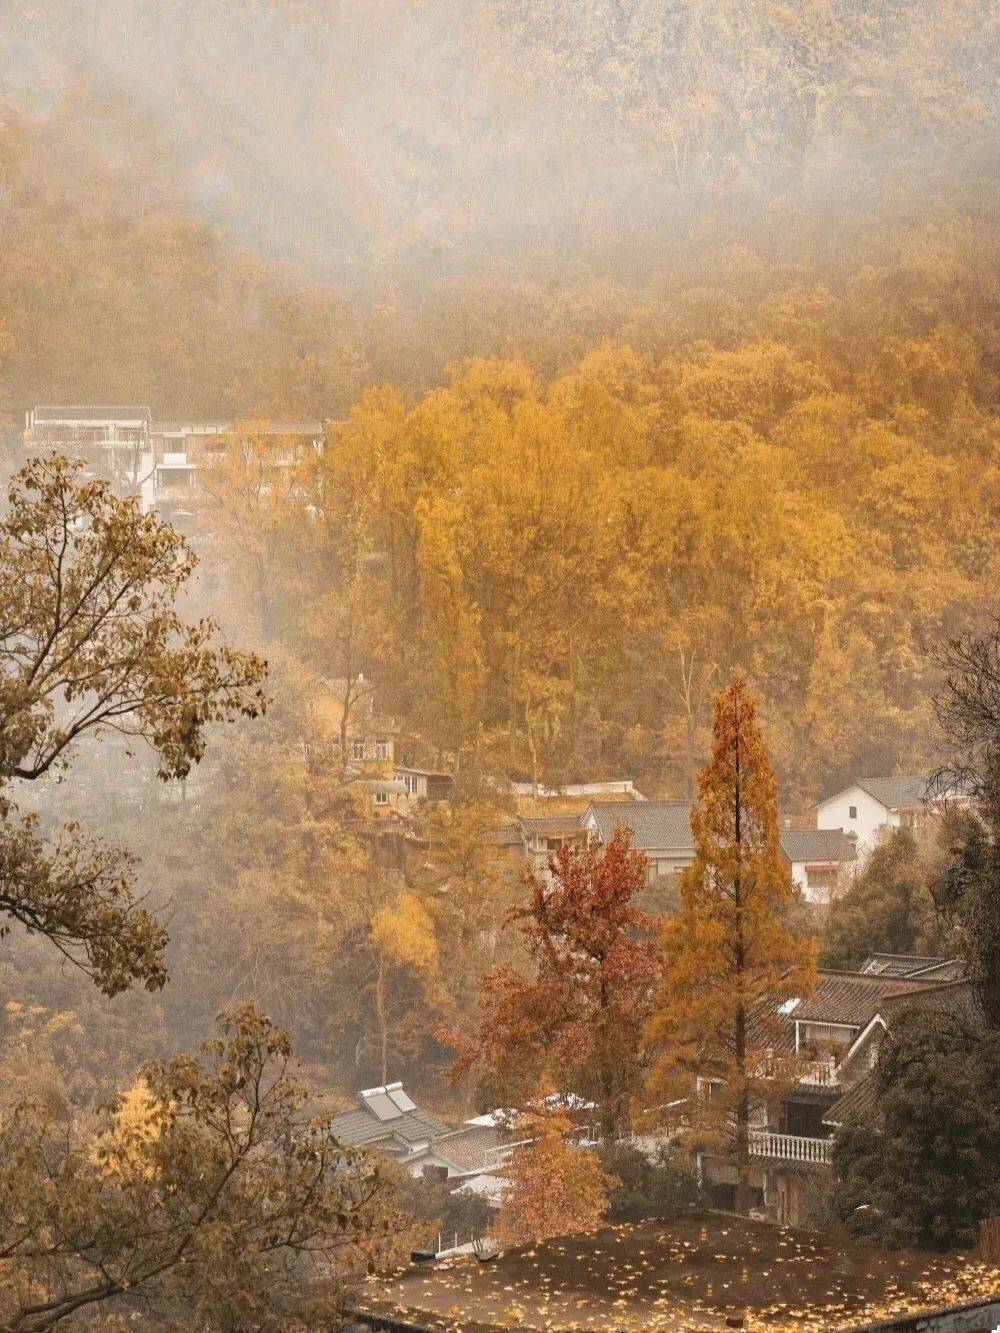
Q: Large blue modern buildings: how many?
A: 0